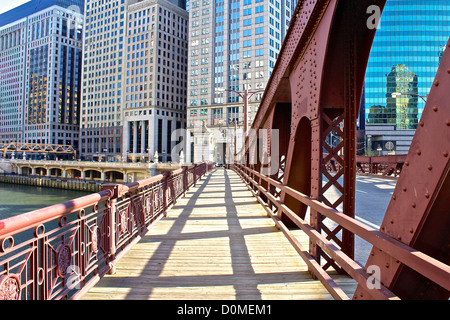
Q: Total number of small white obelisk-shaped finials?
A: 4